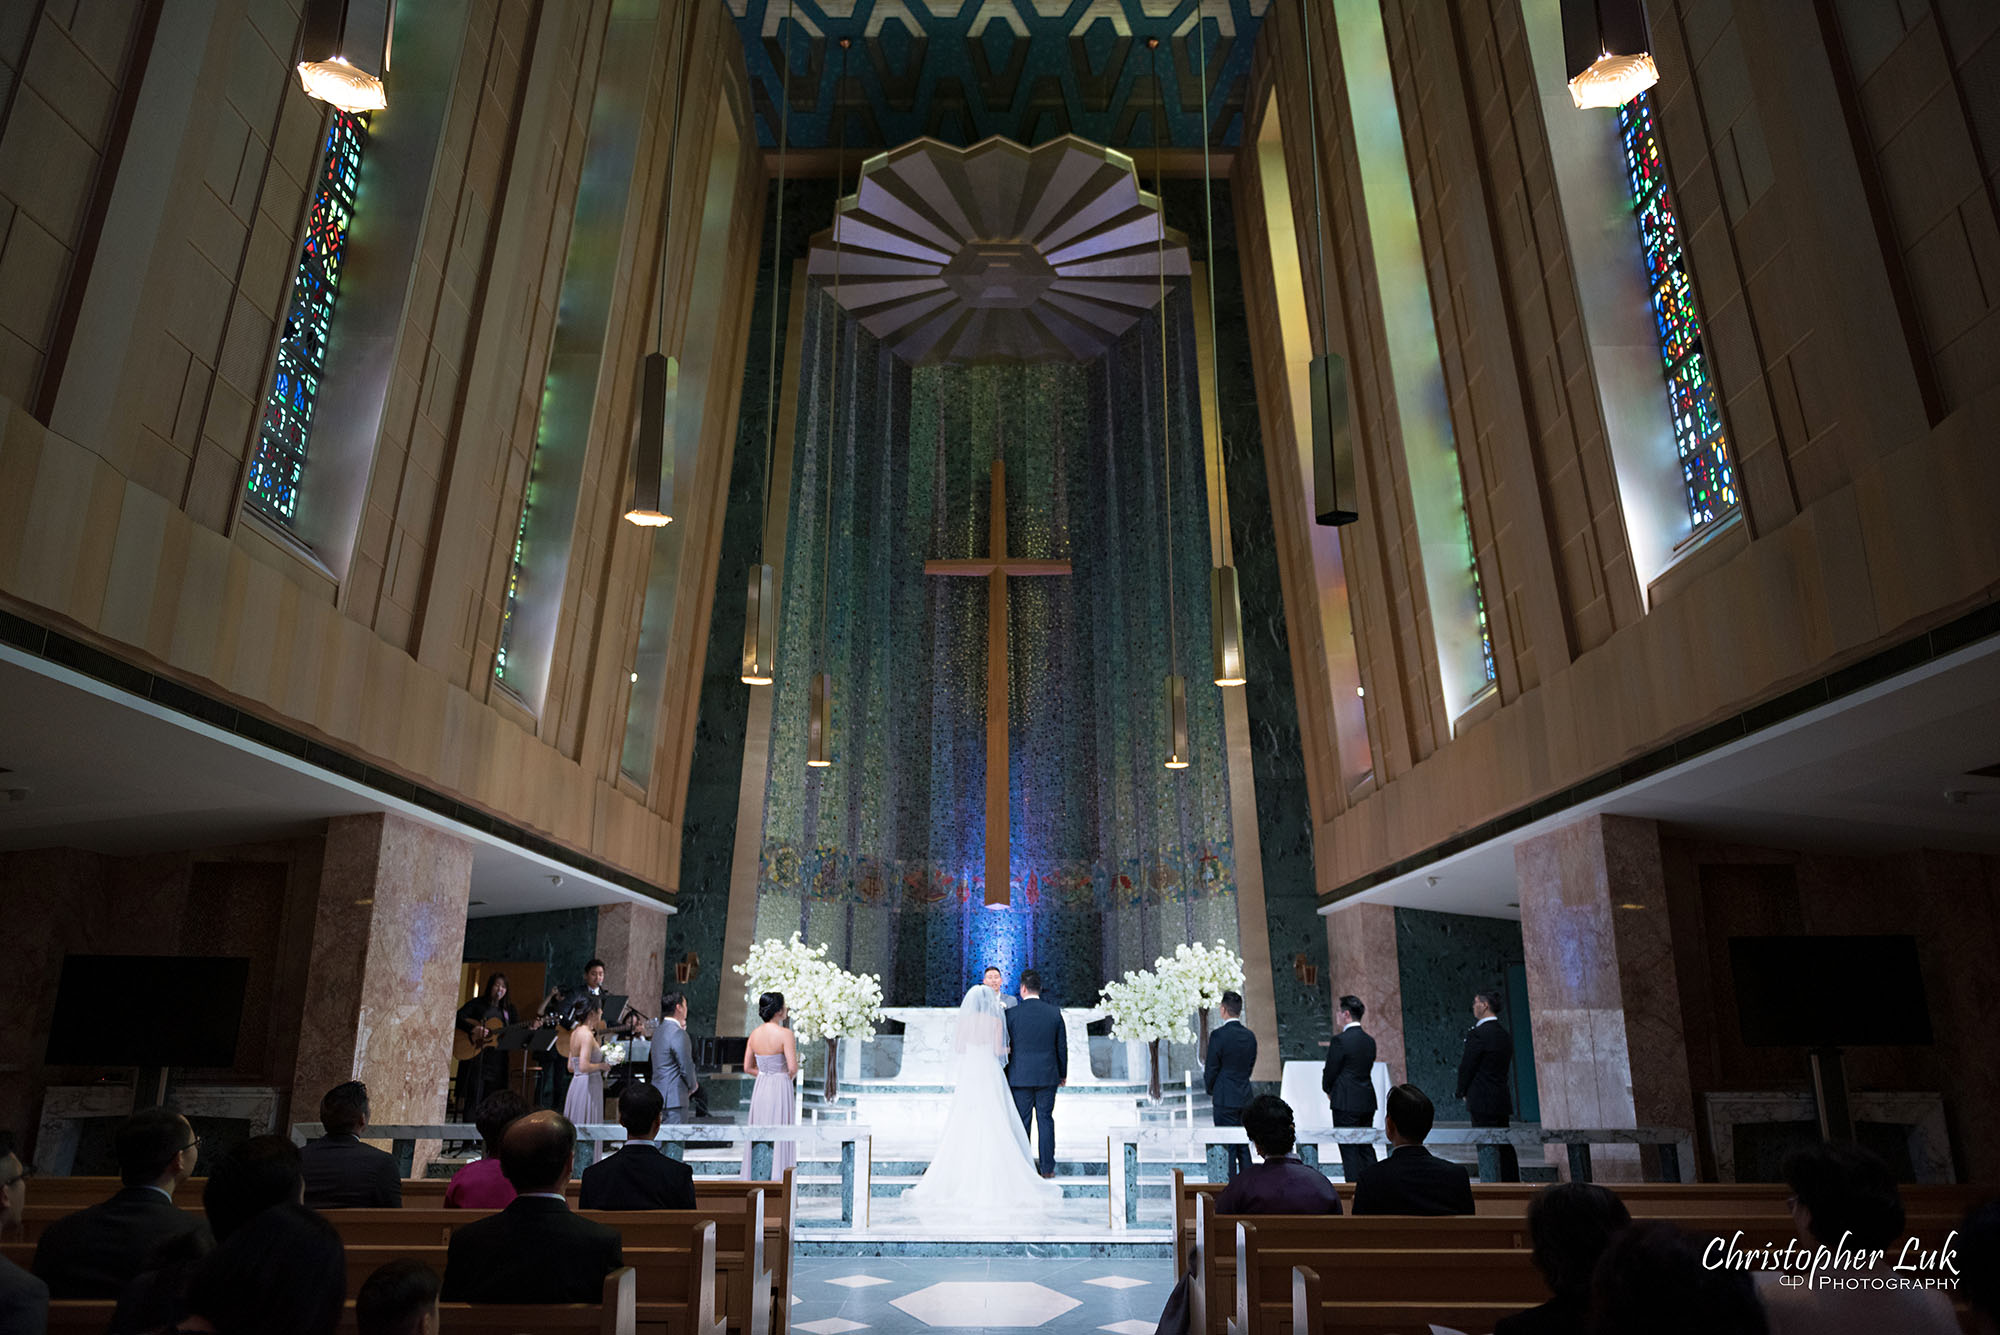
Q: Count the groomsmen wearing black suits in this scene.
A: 3